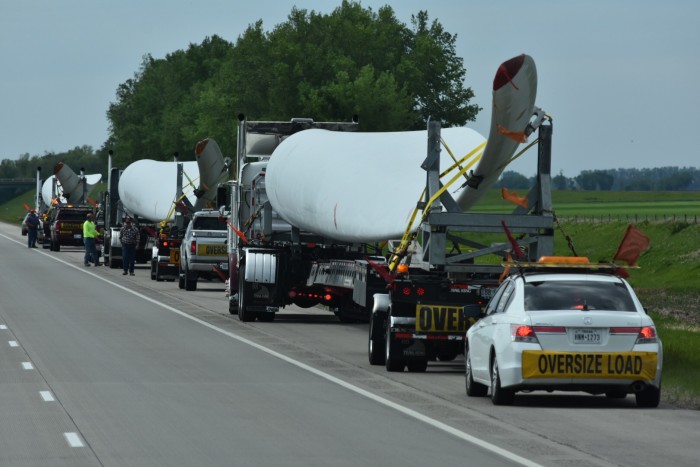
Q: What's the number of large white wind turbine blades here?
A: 3